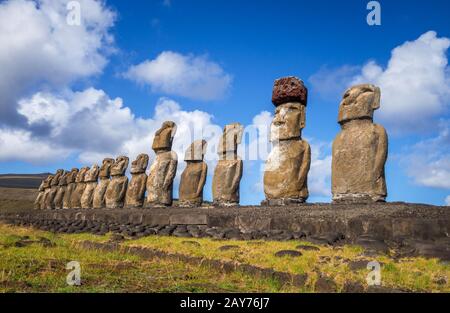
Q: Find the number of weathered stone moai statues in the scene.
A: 15